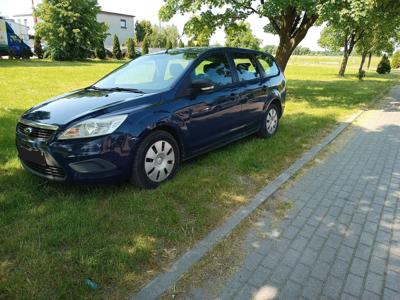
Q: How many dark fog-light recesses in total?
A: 1